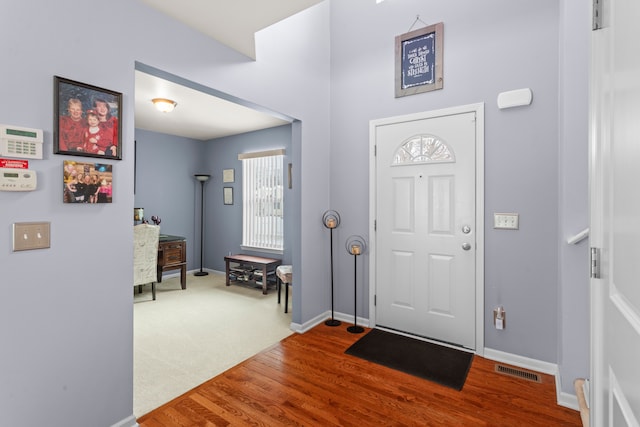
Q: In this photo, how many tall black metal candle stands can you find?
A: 2